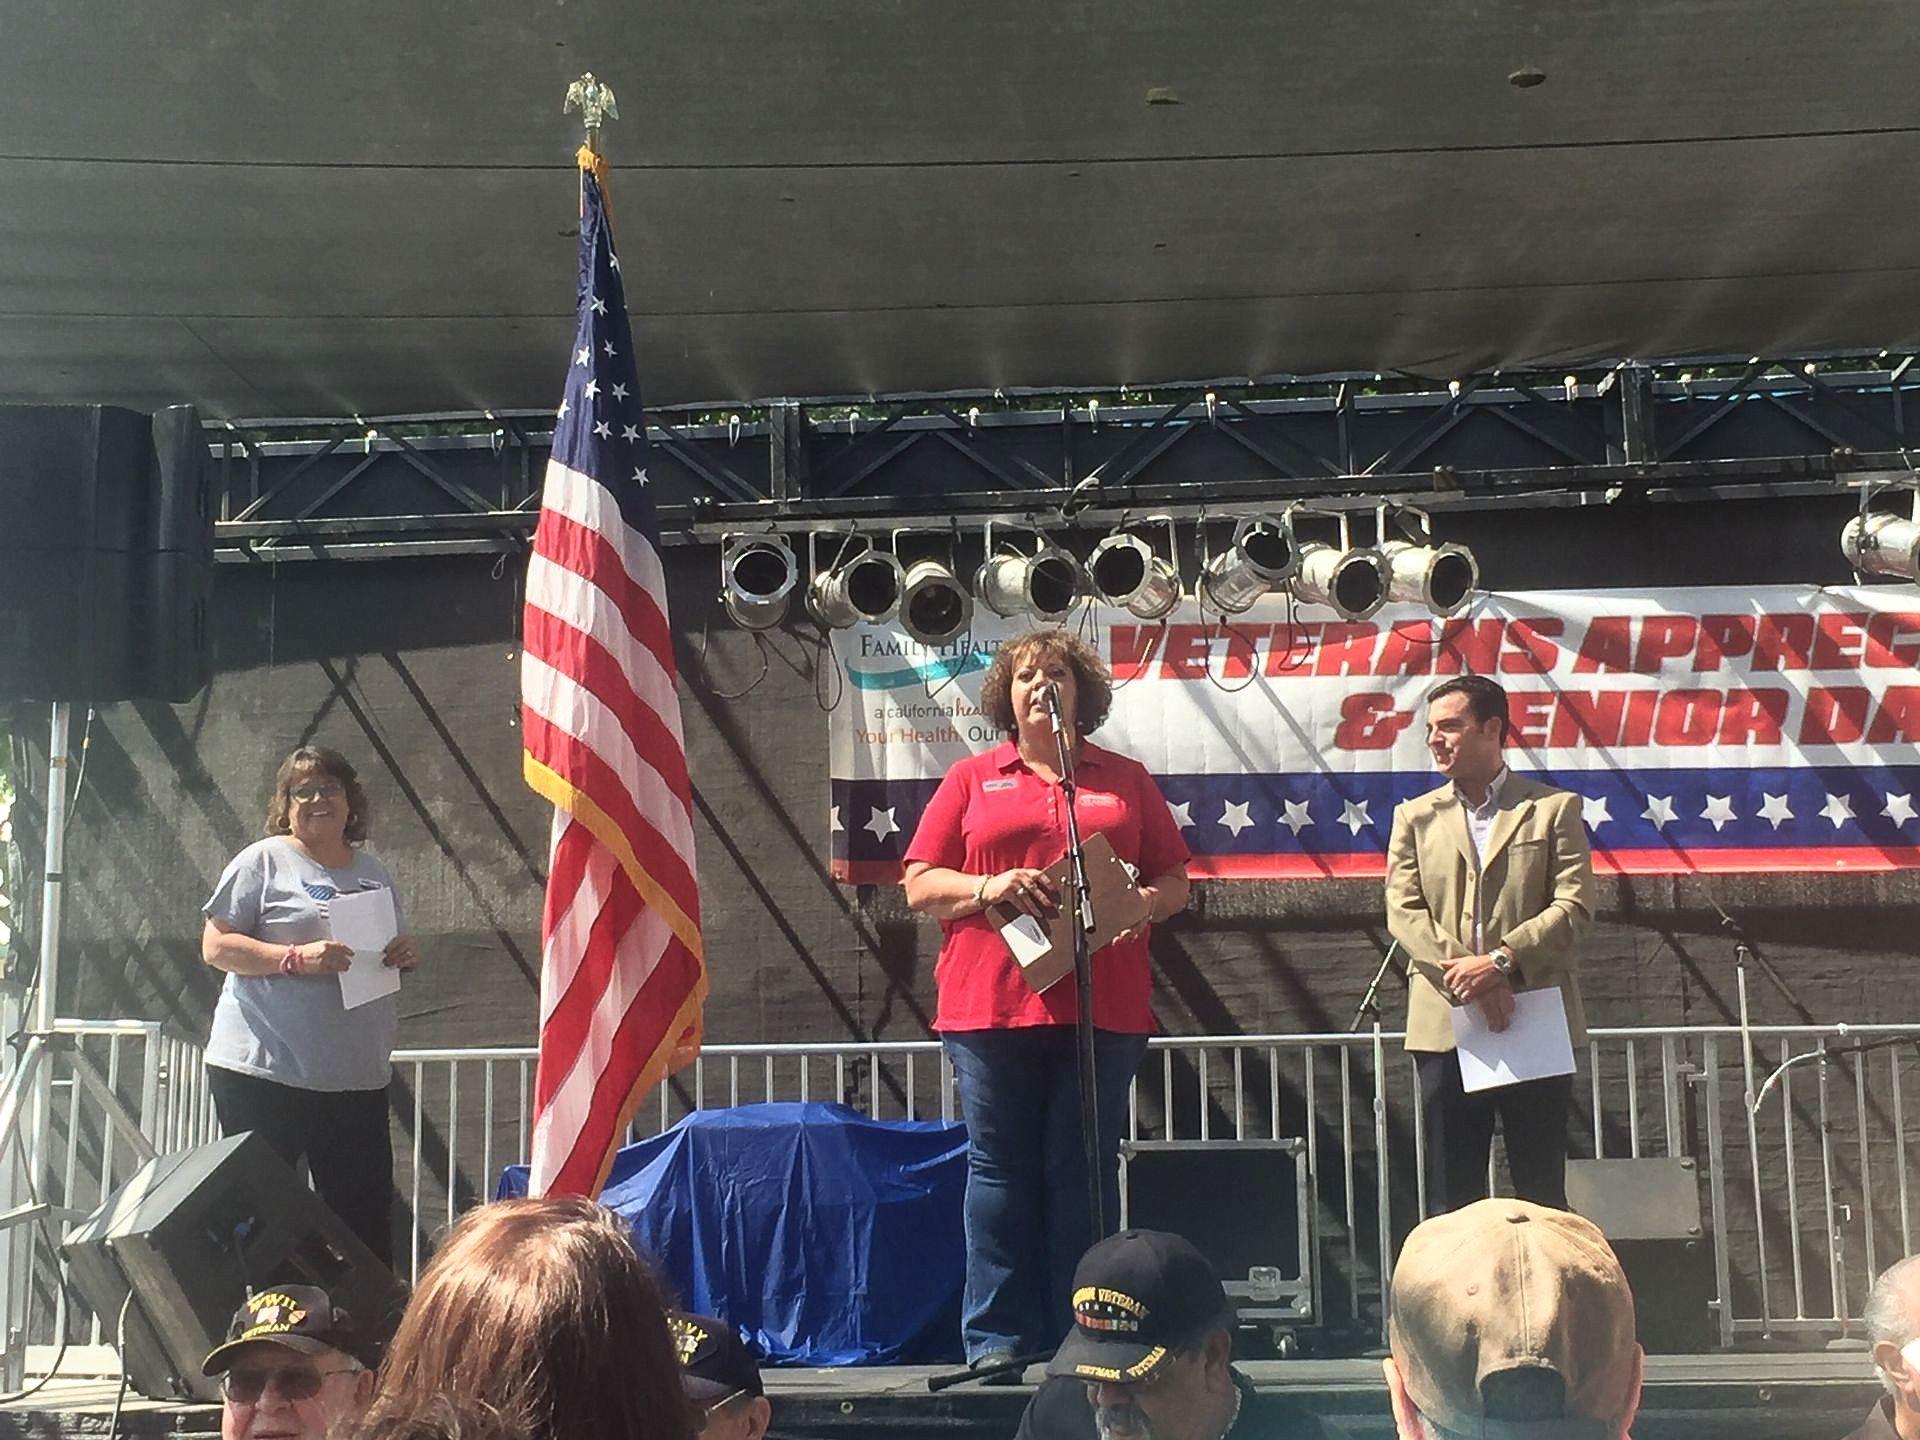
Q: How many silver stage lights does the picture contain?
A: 9